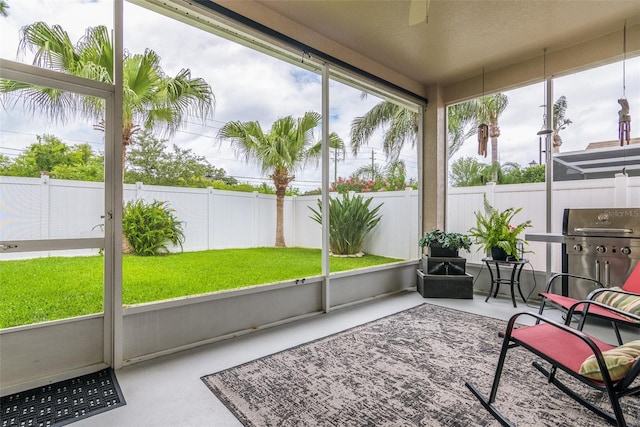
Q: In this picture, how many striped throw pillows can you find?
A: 2